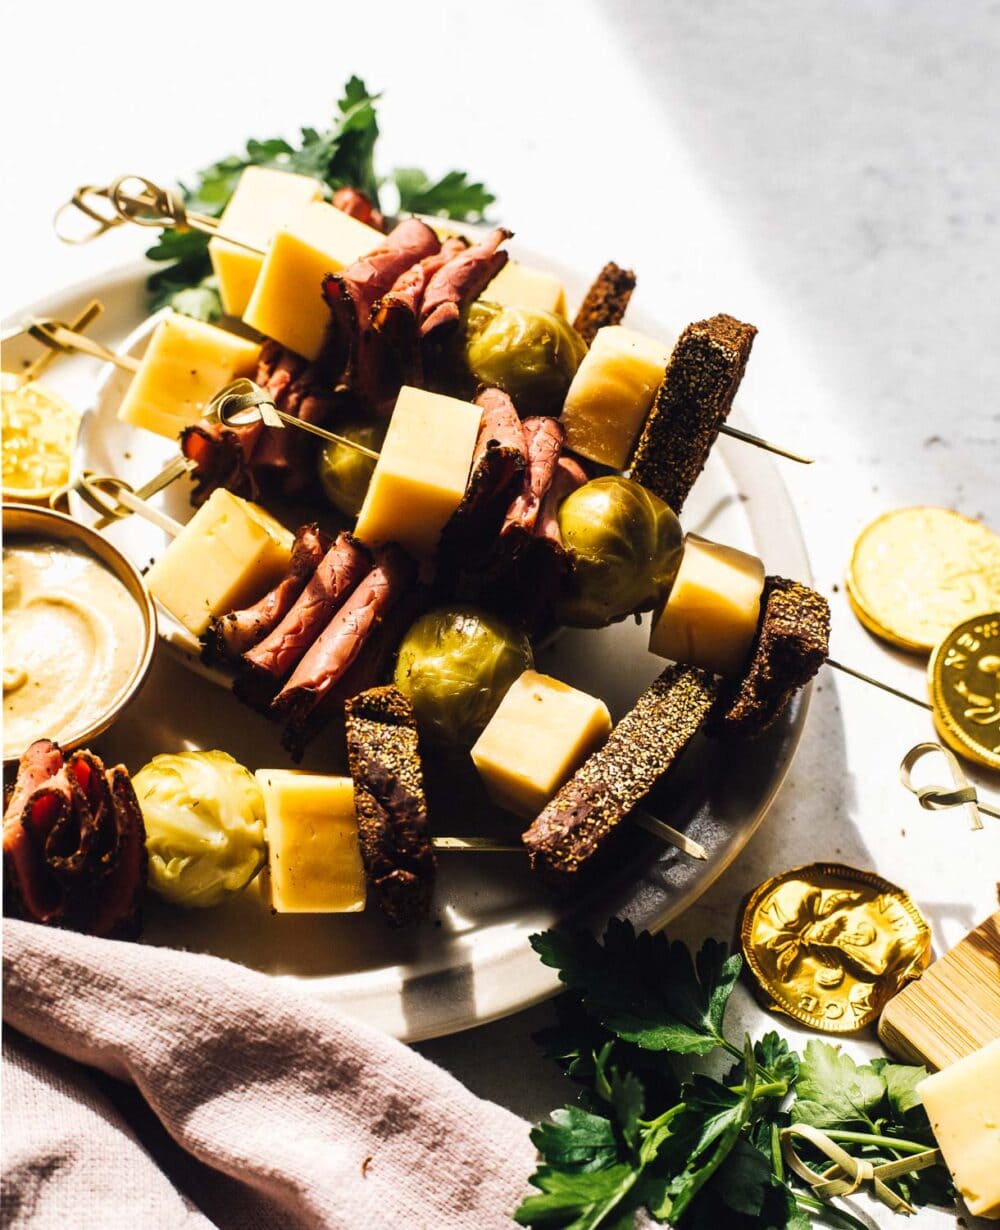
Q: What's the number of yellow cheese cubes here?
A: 11